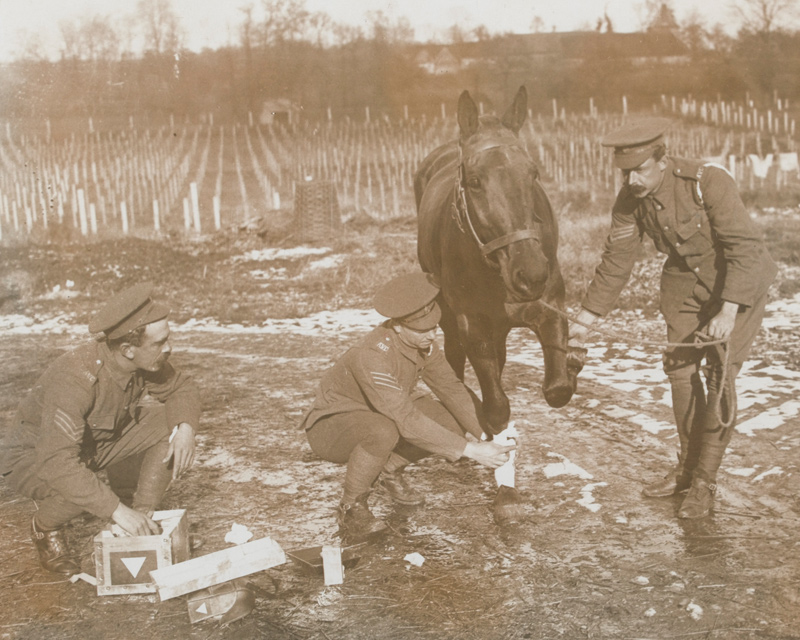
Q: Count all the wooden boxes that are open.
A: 1